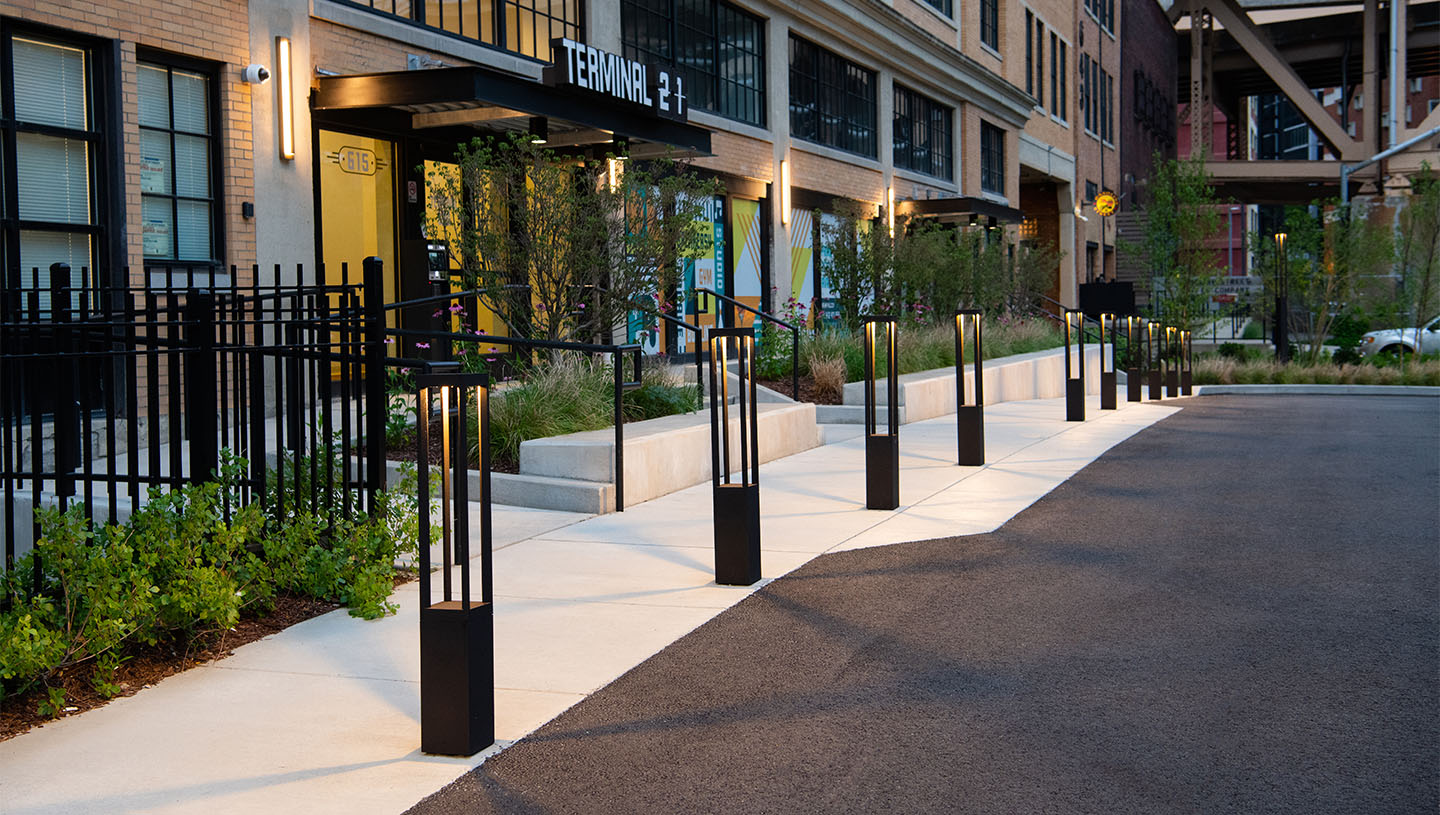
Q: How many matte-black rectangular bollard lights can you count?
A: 10